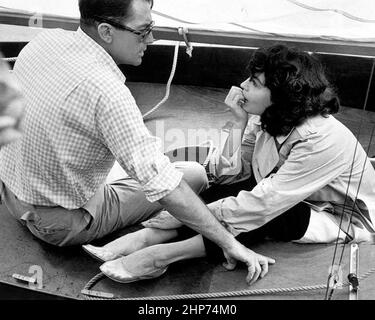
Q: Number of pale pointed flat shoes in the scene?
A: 2